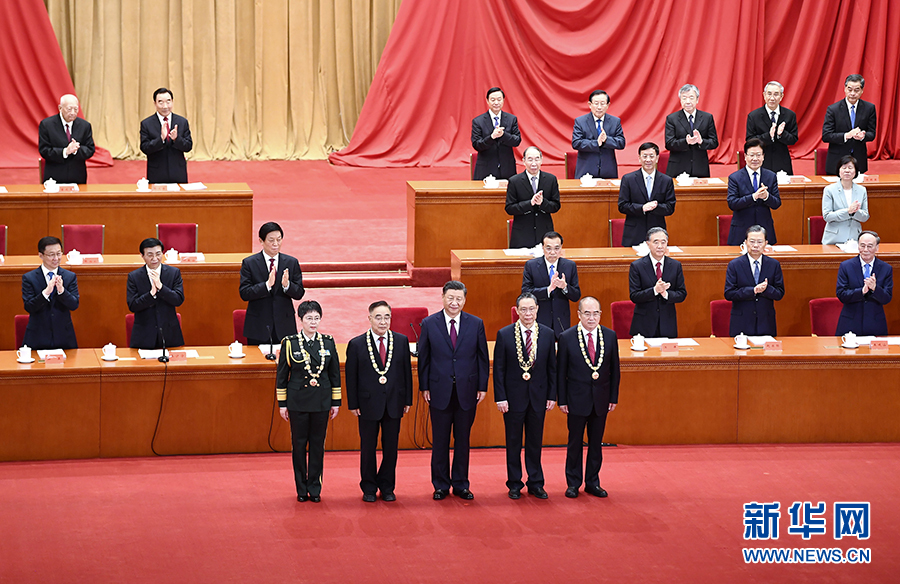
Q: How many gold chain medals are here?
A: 4